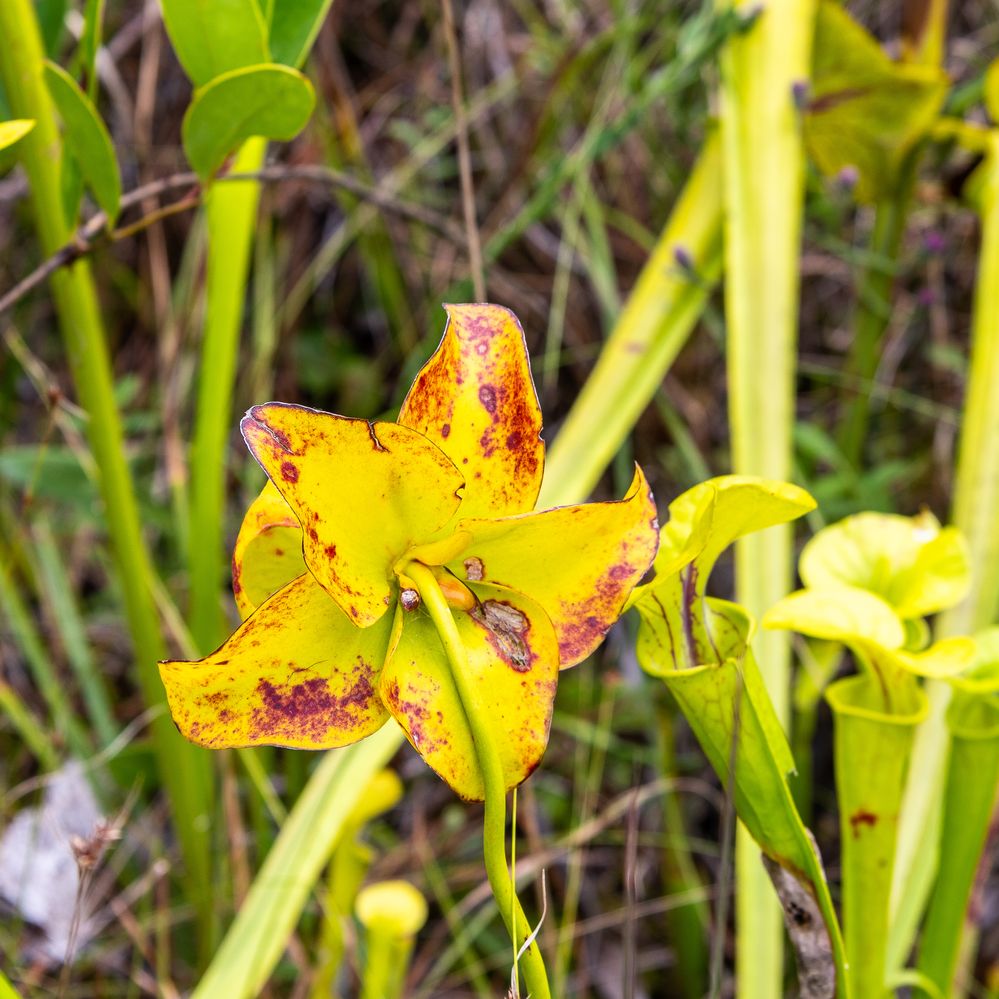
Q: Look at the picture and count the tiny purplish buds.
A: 5